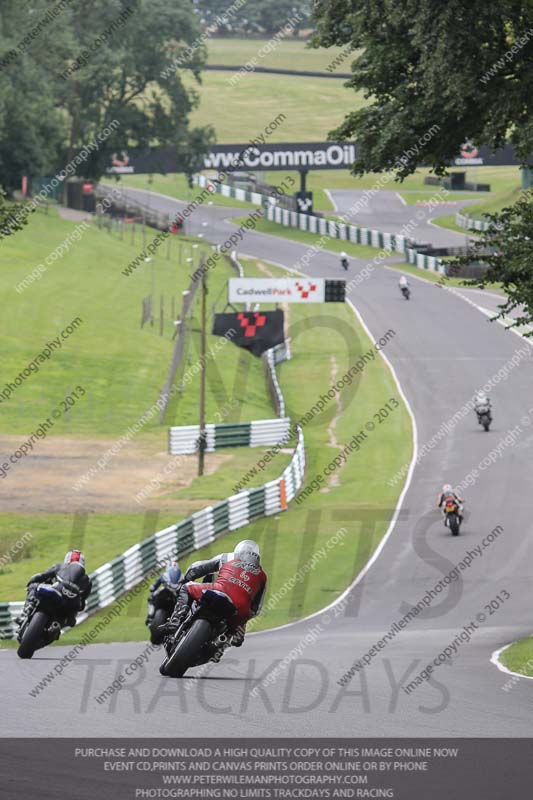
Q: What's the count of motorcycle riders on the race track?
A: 7